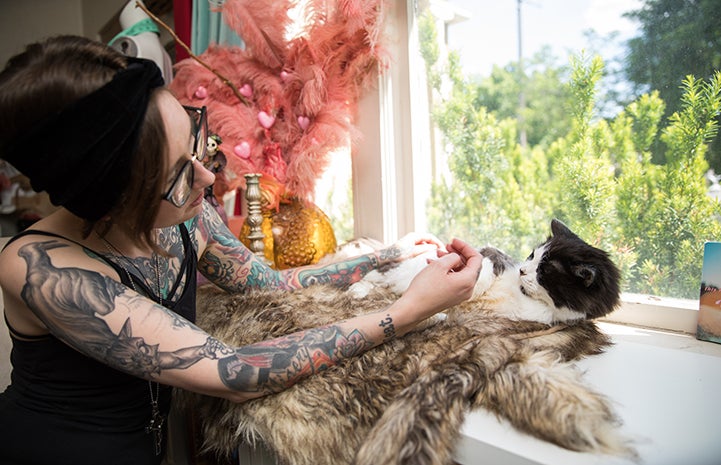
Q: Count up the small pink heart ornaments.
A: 6